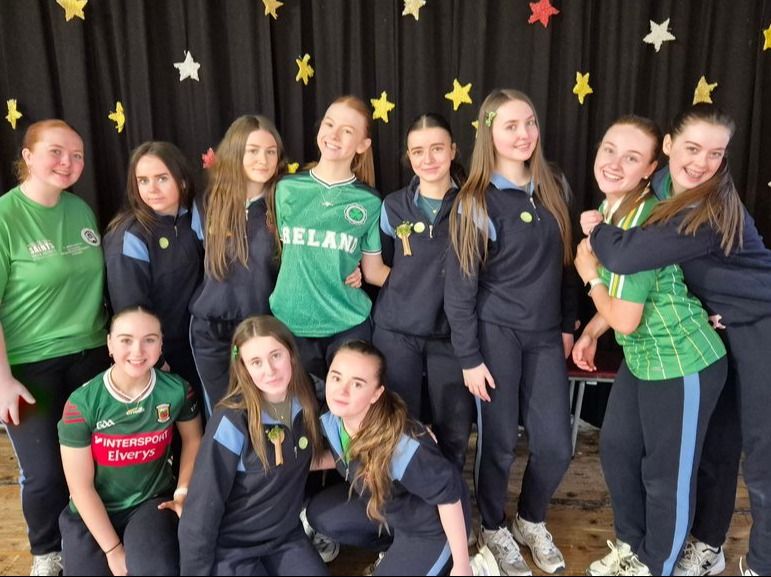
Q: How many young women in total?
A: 11